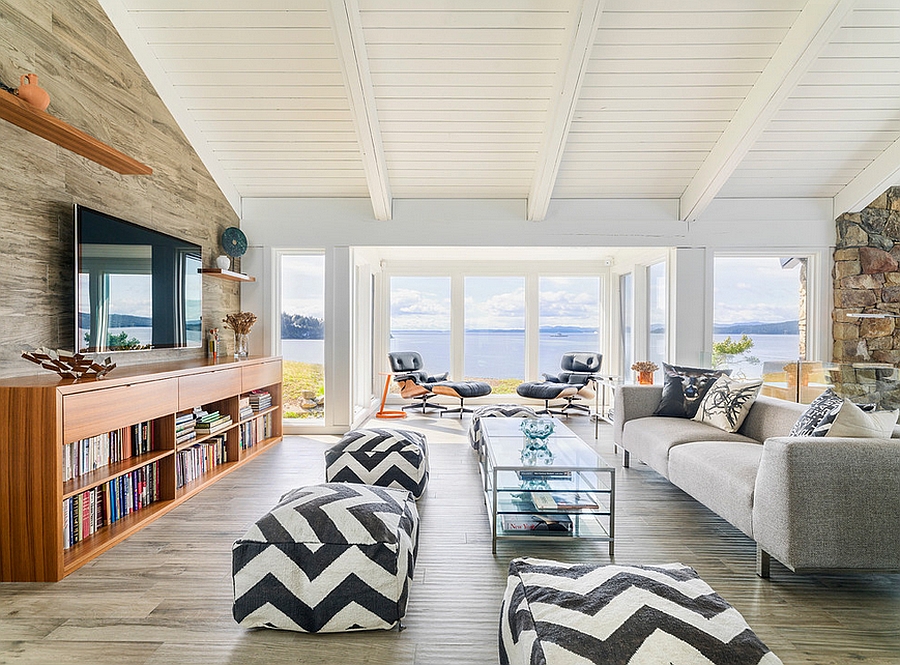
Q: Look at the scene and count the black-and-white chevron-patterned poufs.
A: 4